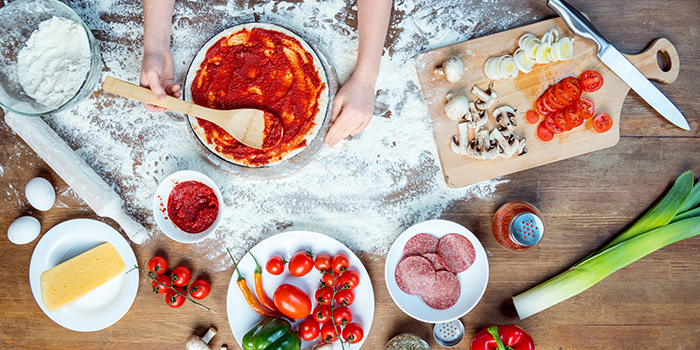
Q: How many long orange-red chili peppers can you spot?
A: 2